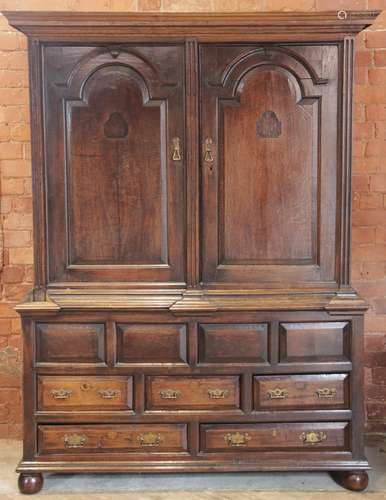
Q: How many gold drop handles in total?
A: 12